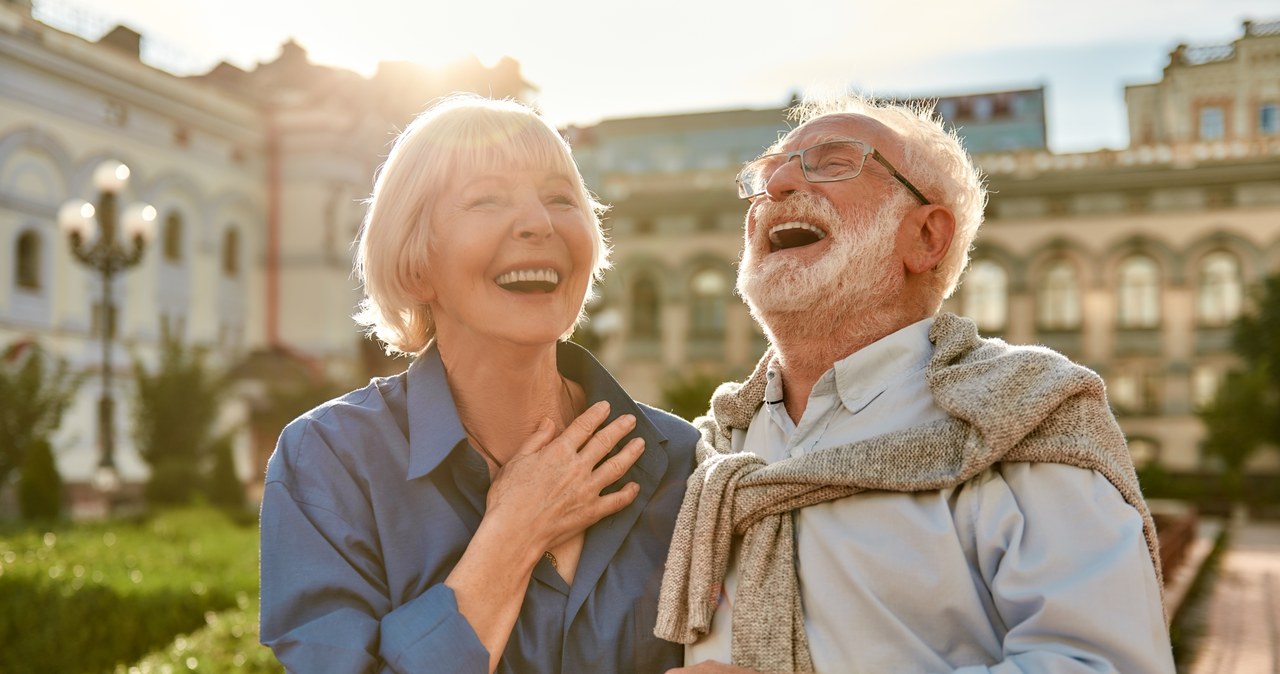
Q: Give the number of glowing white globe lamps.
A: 3